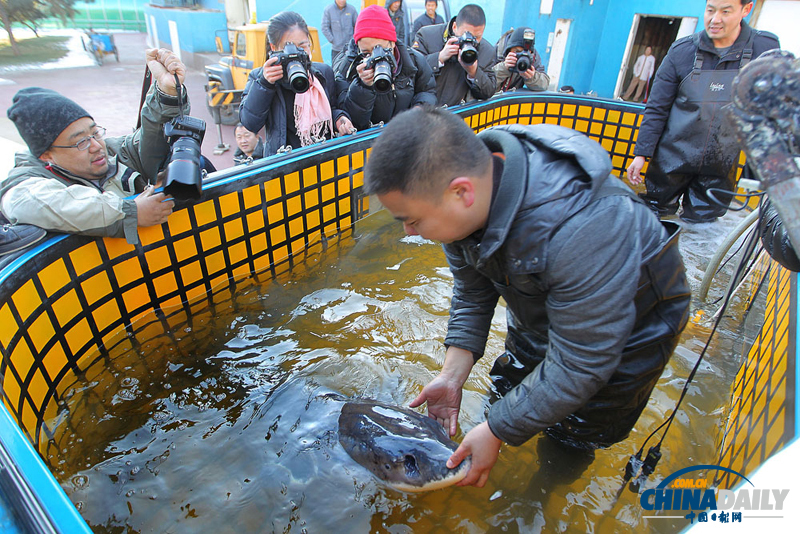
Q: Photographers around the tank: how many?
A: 5